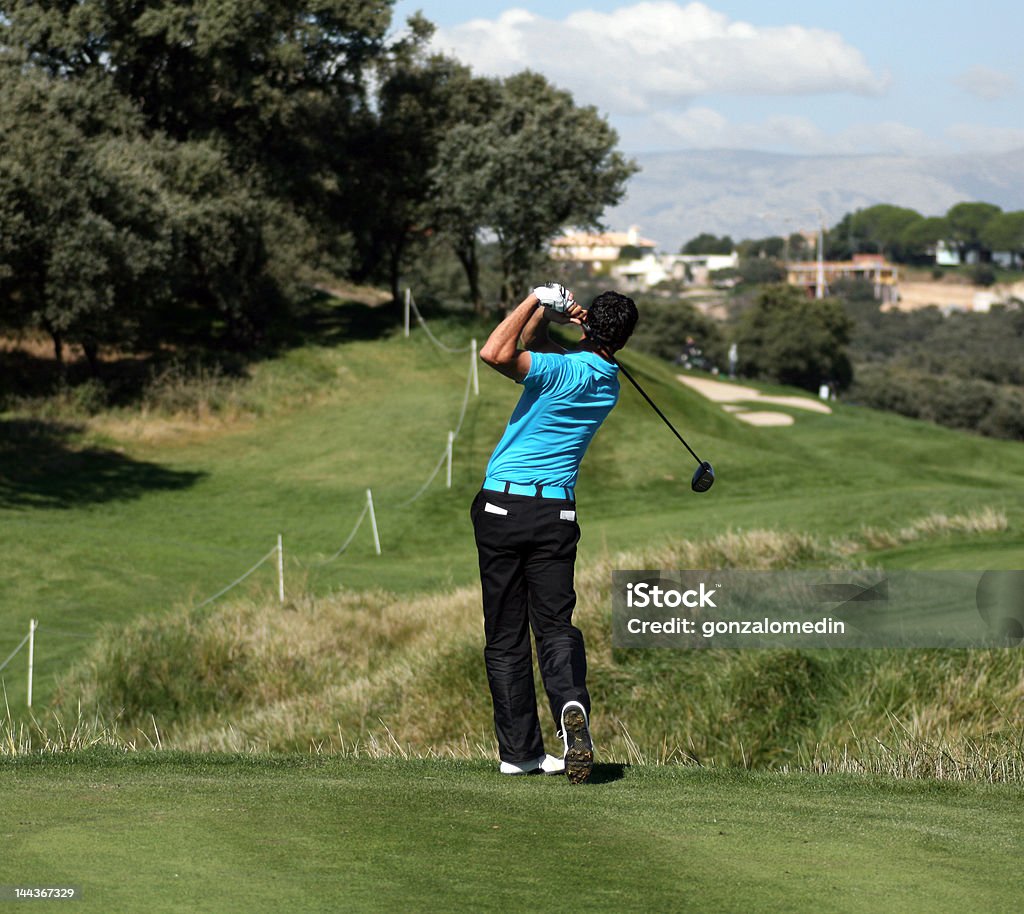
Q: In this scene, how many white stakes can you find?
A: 6